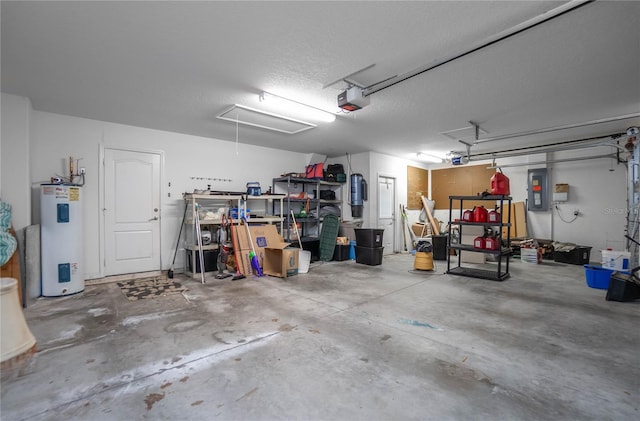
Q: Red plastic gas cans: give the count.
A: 6